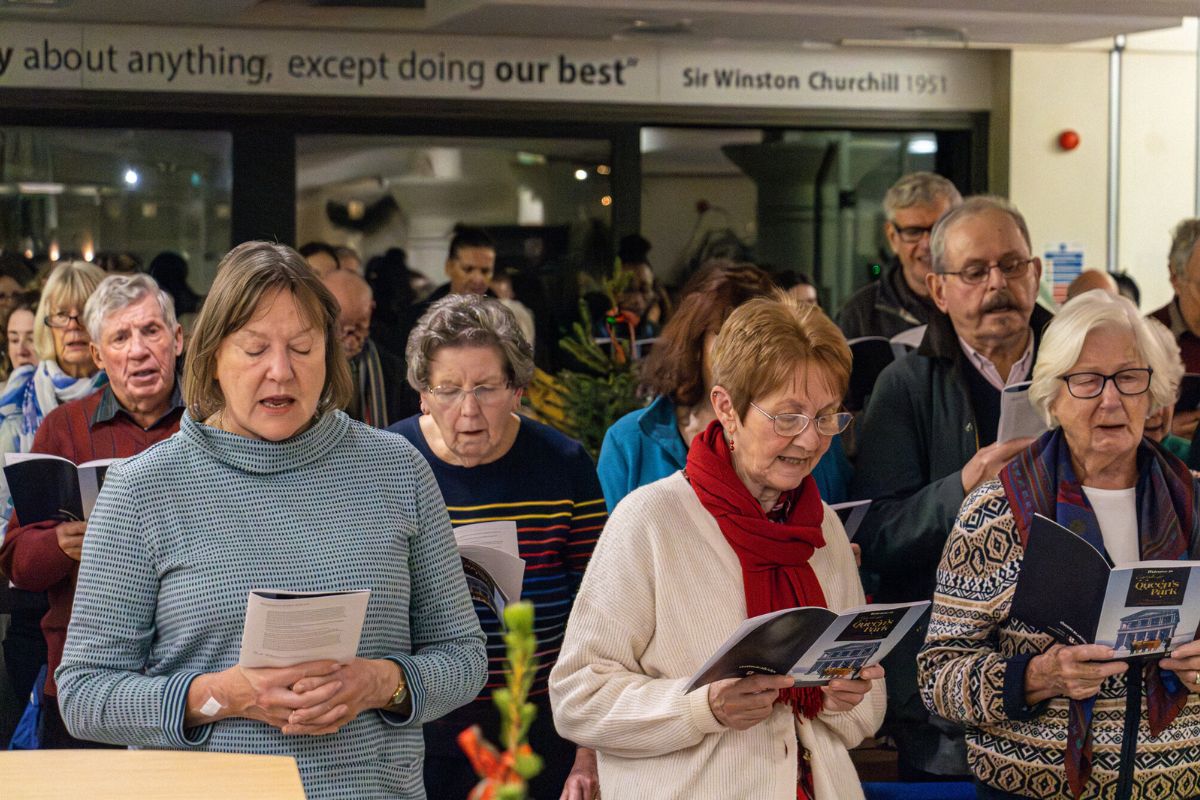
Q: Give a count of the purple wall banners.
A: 0